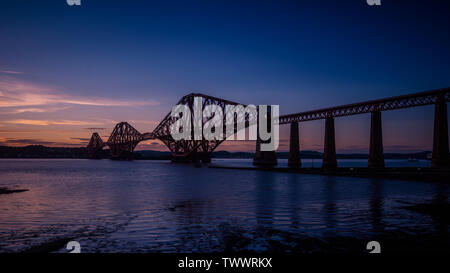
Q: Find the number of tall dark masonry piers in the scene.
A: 5